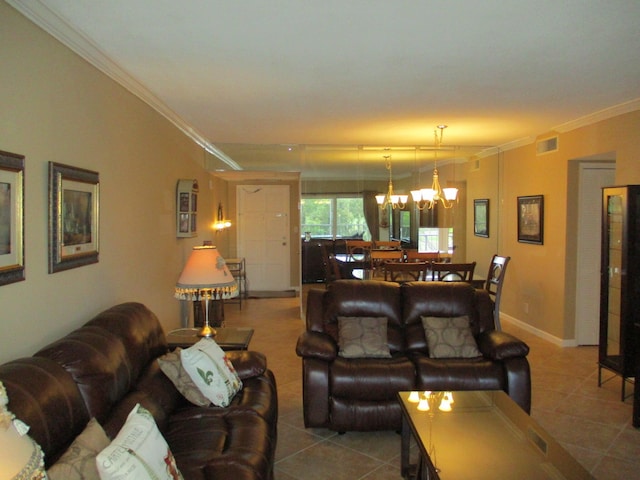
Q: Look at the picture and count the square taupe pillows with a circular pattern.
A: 4